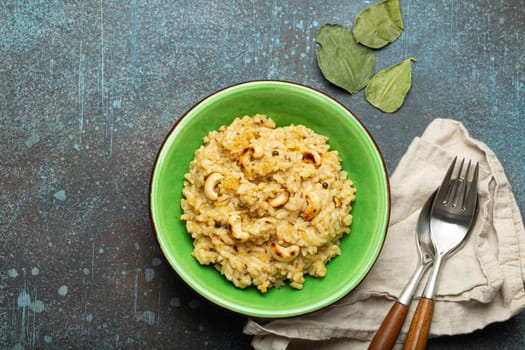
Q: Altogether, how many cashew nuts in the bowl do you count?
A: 7